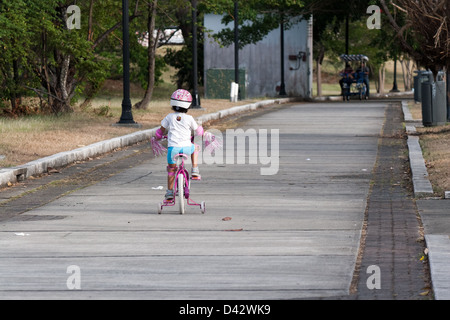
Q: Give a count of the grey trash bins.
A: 2